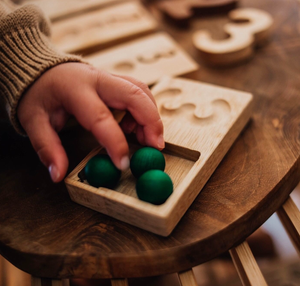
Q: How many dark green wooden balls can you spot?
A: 3